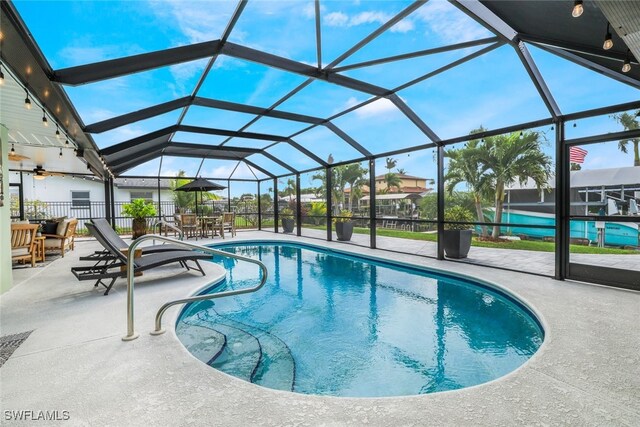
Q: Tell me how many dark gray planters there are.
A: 3